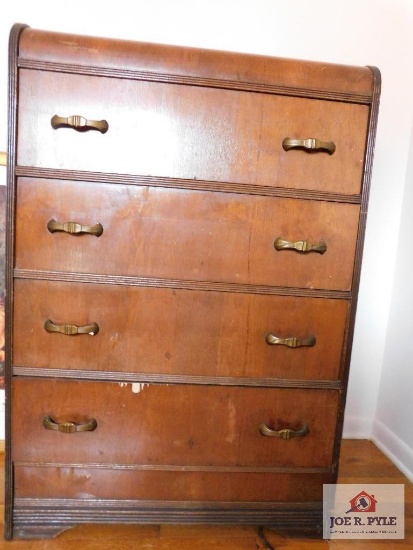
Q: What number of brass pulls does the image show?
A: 8